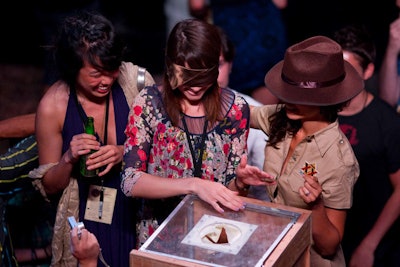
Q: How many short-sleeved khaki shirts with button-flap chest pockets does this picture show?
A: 1